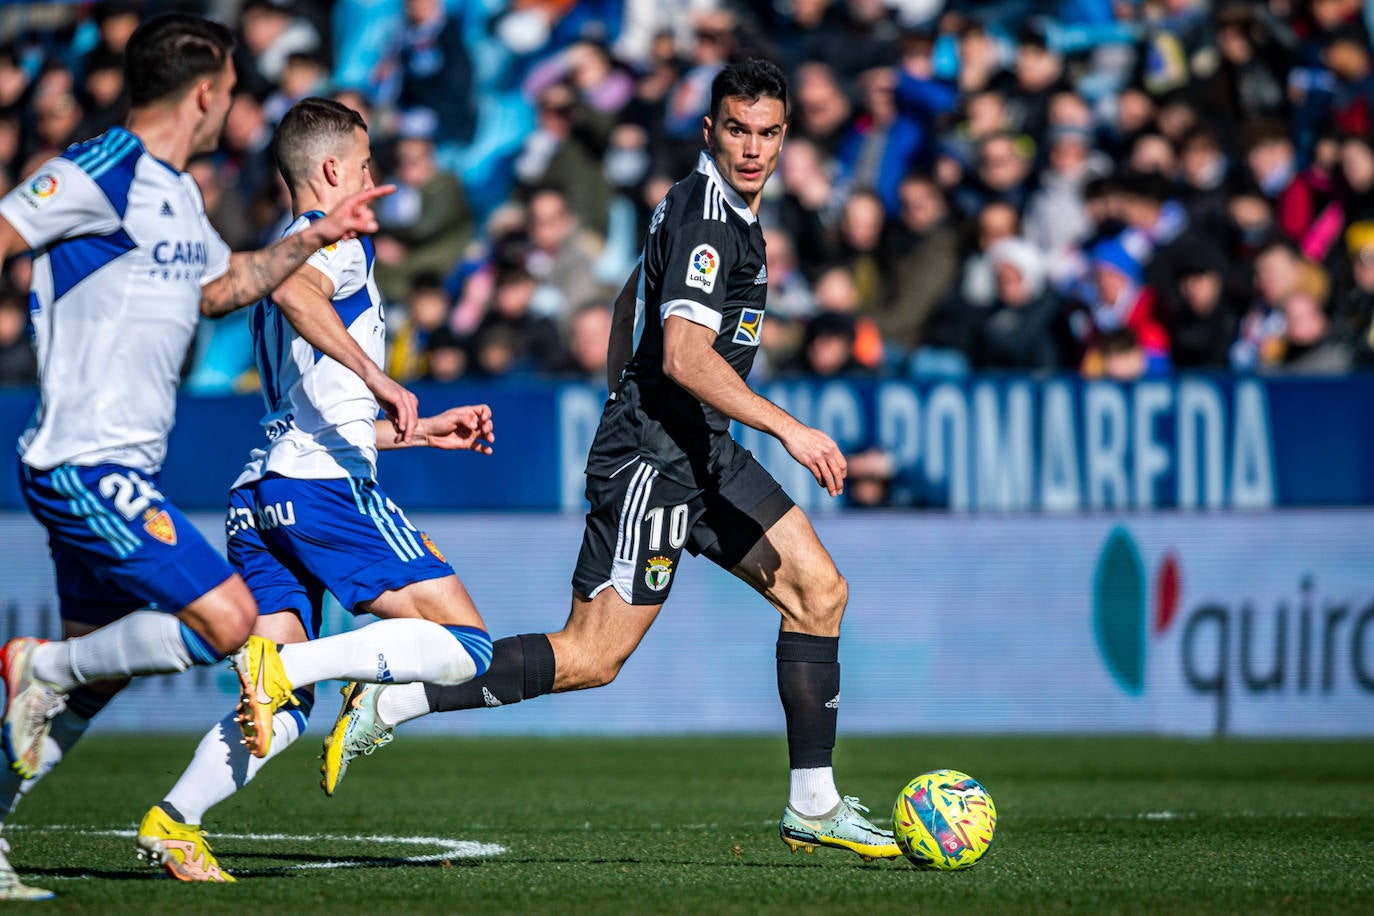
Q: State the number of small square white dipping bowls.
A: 0